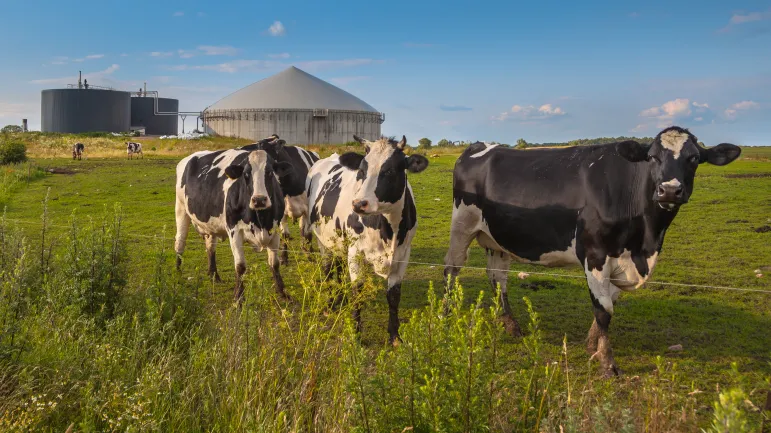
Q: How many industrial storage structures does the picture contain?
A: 3